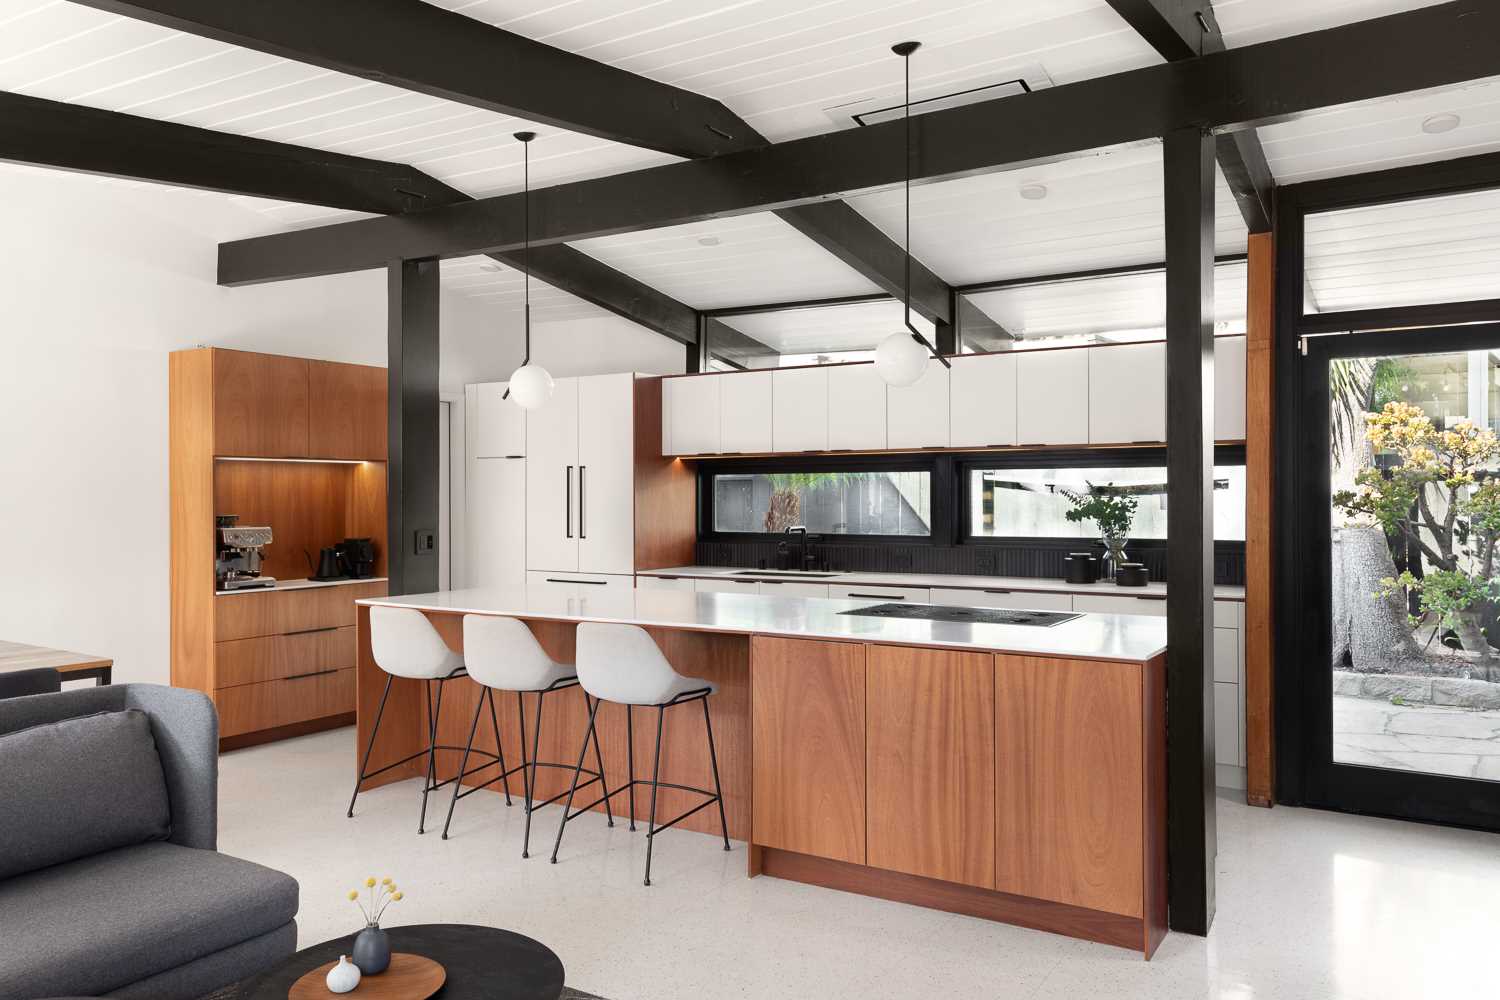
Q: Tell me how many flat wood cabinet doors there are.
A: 5